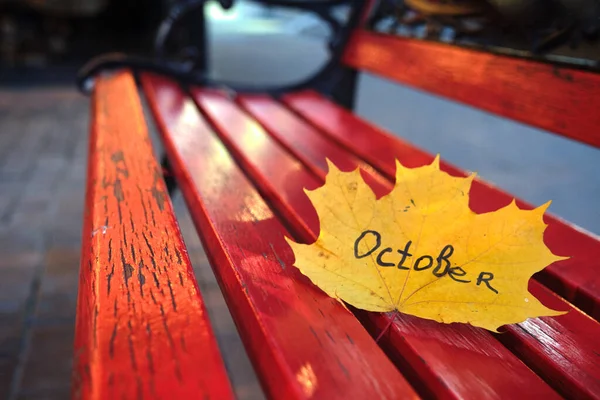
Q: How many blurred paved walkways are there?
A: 1